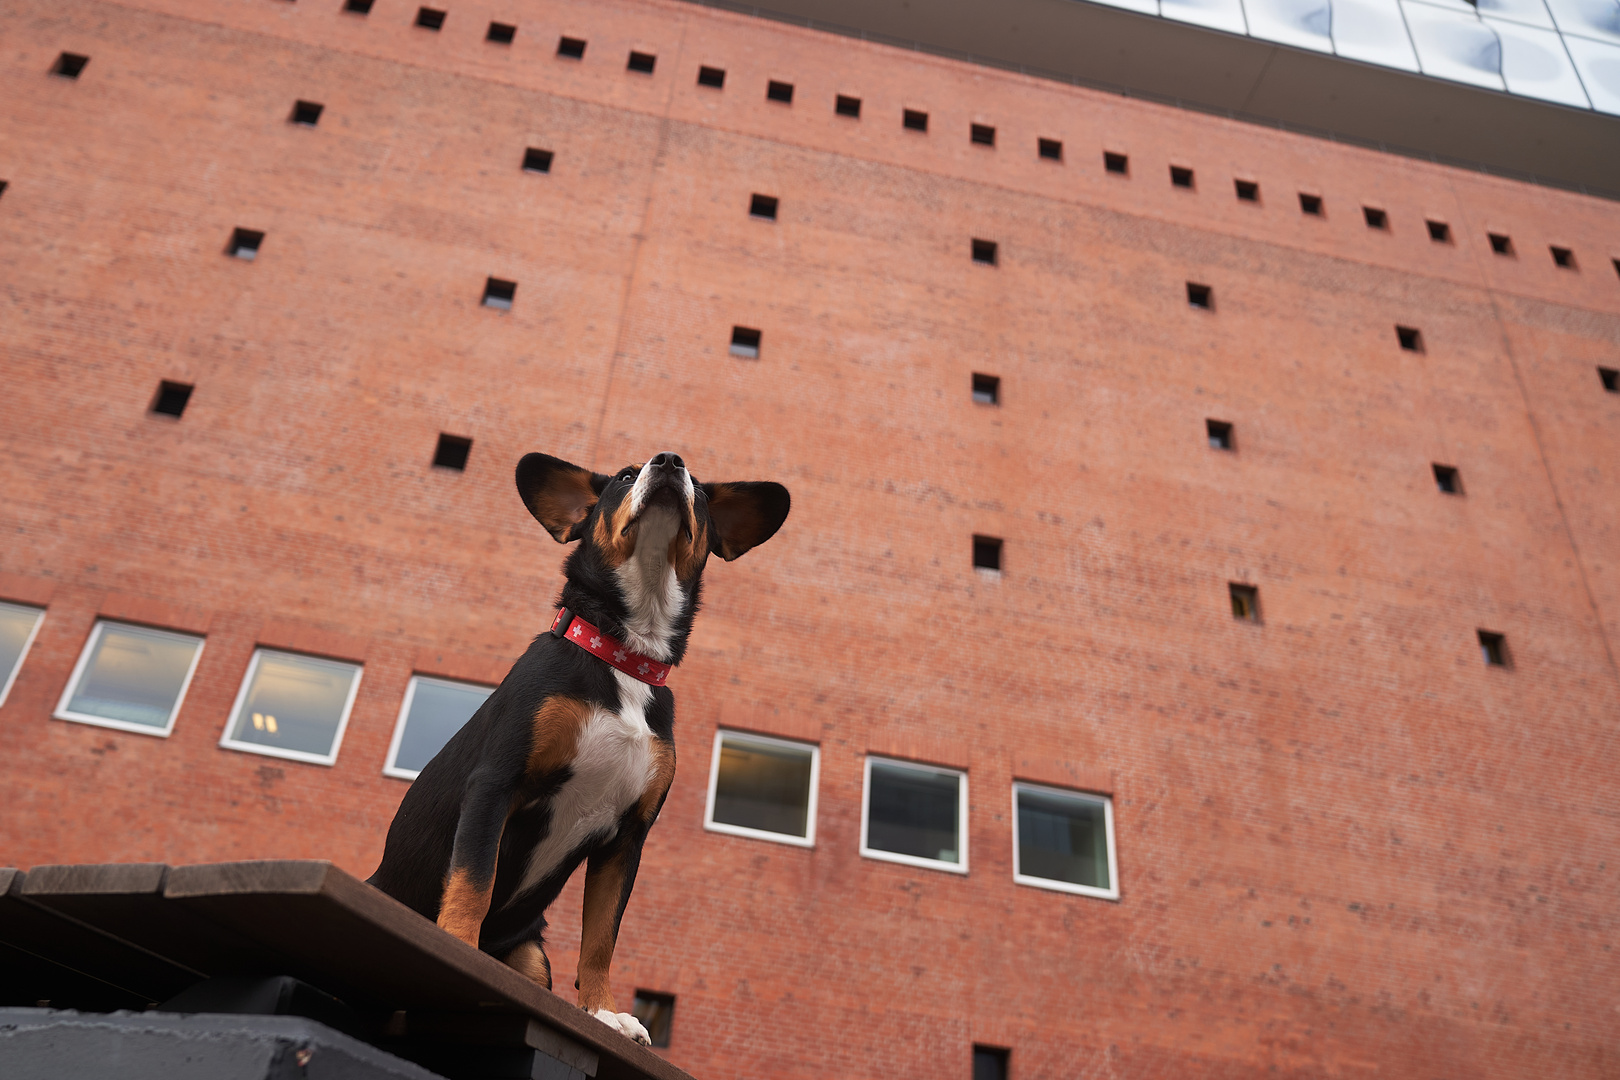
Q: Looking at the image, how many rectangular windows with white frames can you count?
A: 7